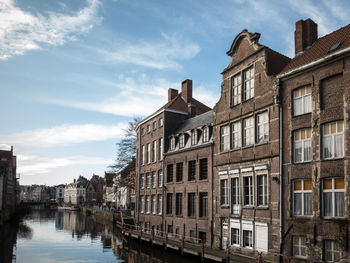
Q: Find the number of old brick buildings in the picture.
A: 4